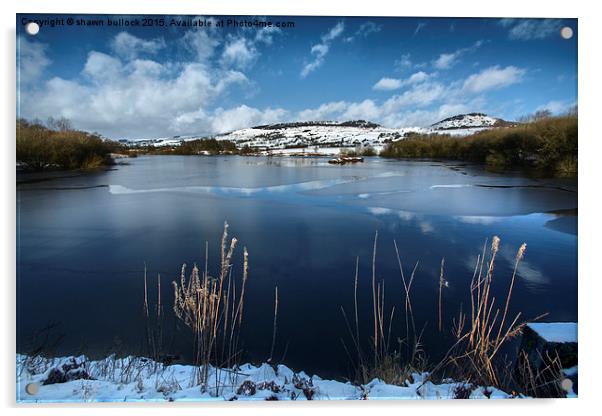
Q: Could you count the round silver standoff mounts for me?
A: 4